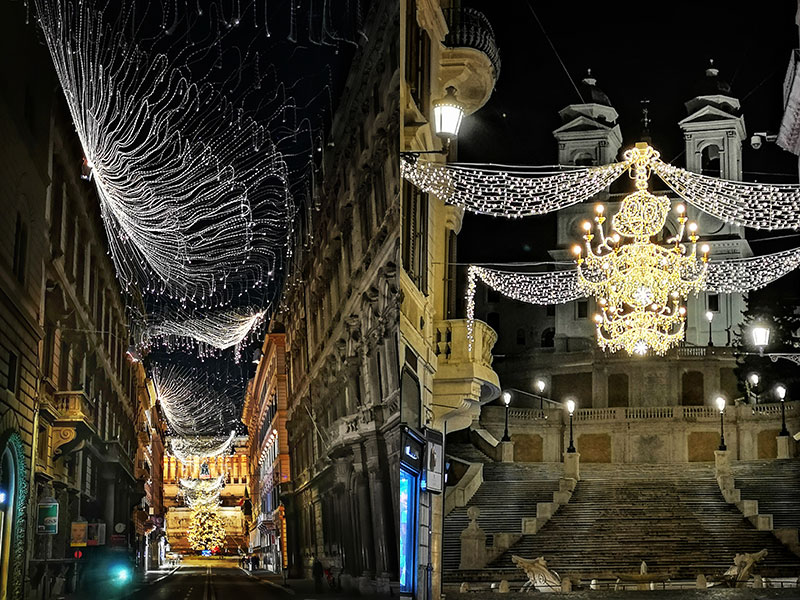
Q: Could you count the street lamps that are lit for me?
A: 9